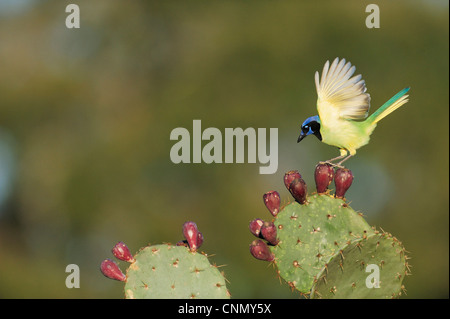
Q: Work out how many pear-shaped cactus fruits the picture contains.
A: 12